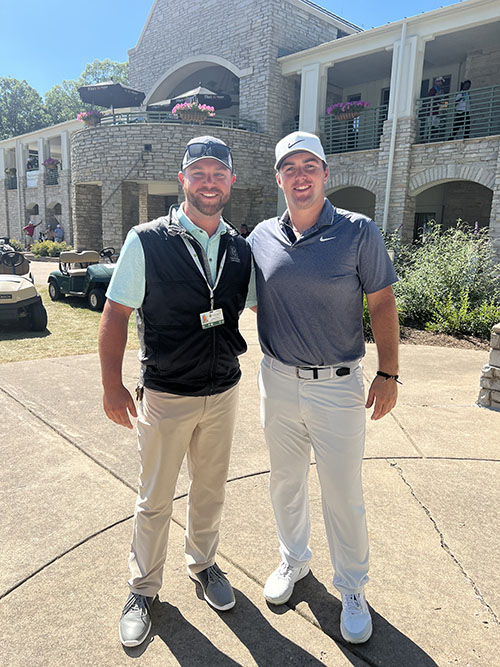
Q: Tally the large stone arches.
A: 3